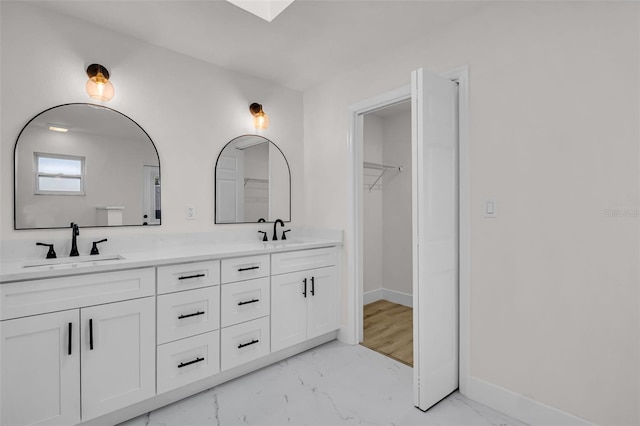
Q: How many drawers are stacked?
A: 6